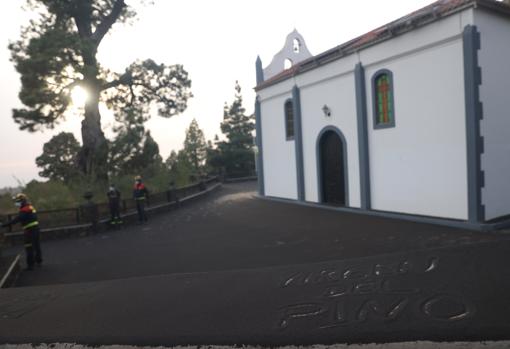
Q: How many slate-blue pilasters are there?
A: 4